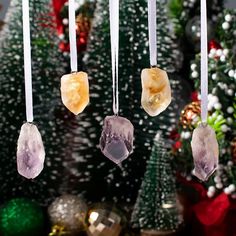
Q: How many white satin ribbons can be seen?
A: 5